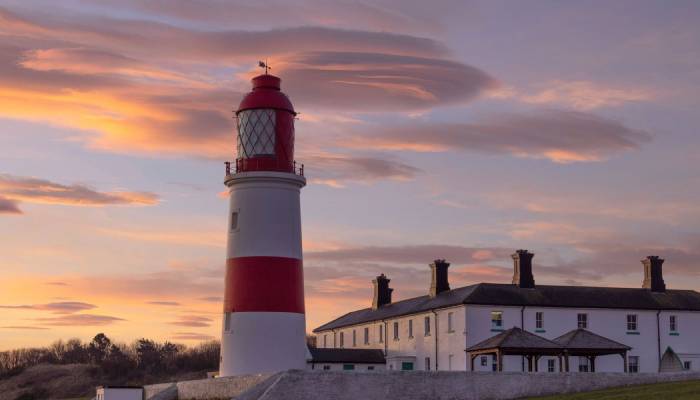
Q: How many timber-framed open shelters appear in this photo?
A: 2